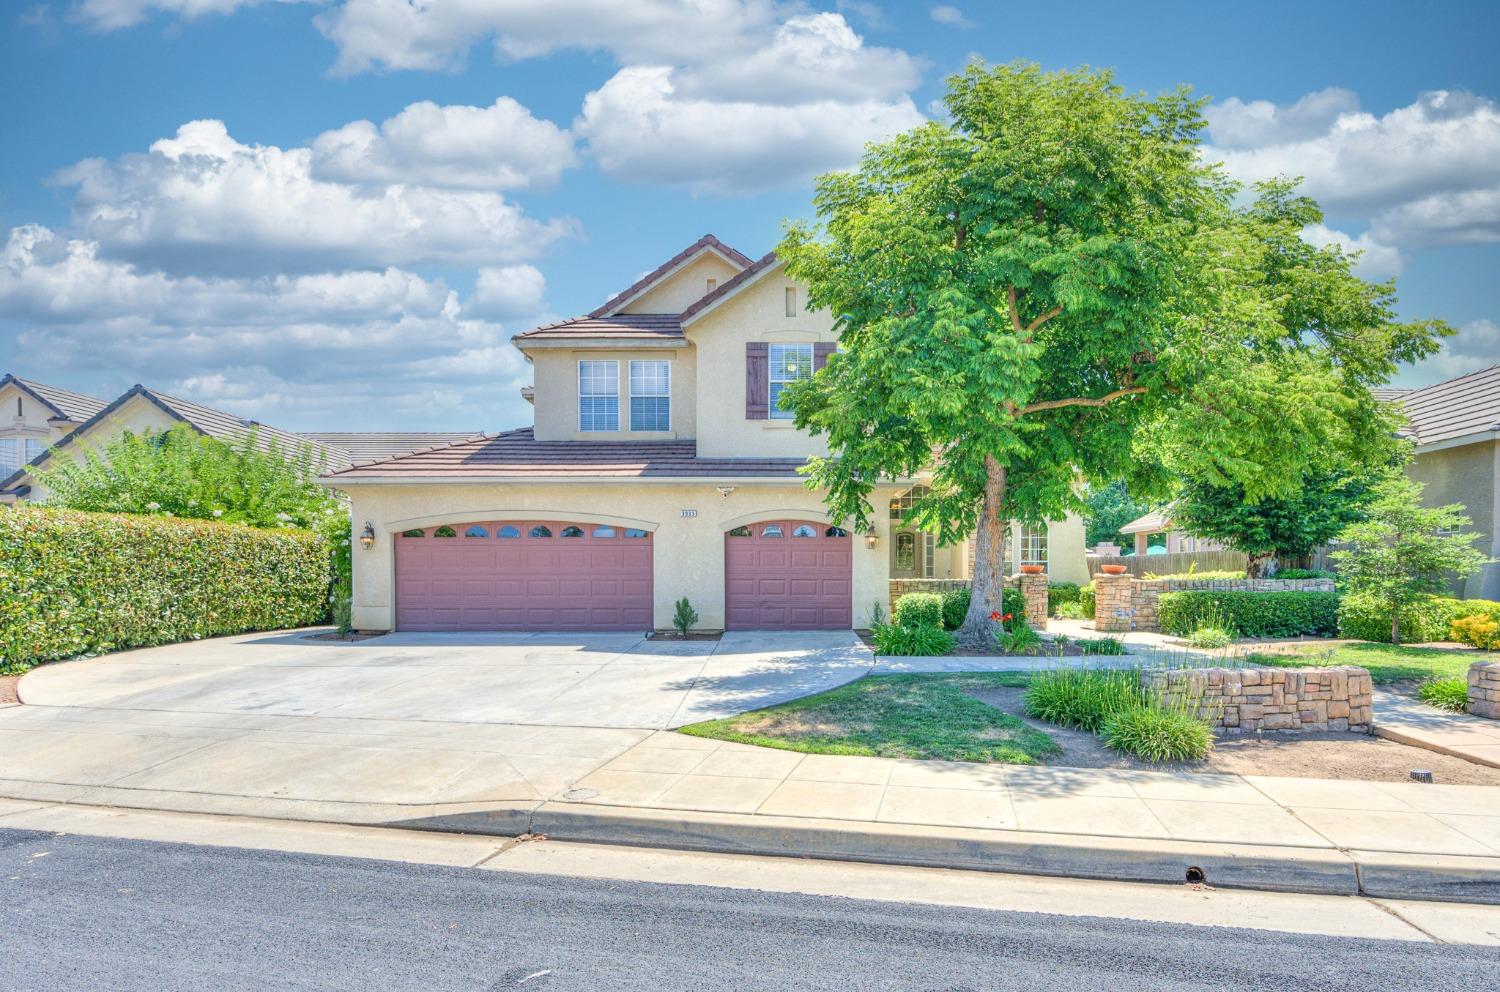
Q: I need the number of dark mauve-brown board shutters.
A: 2